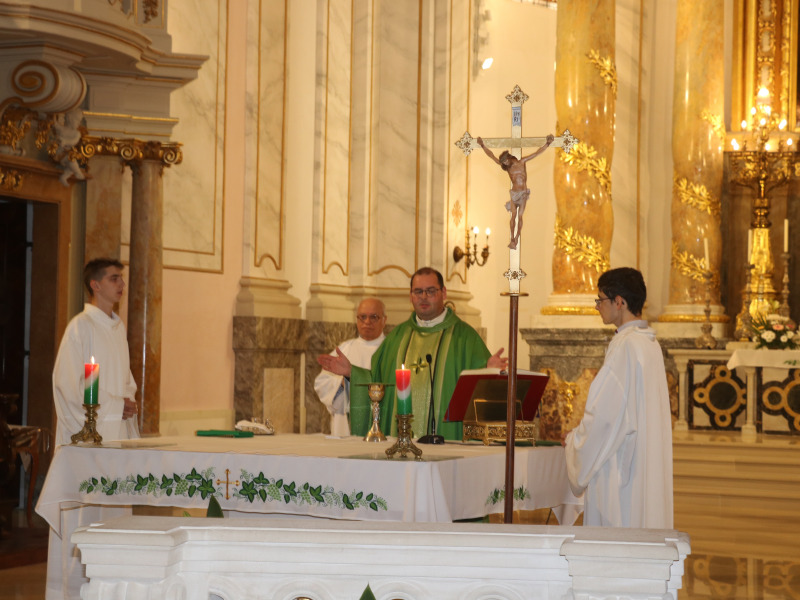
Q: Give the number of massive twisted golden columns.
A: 2